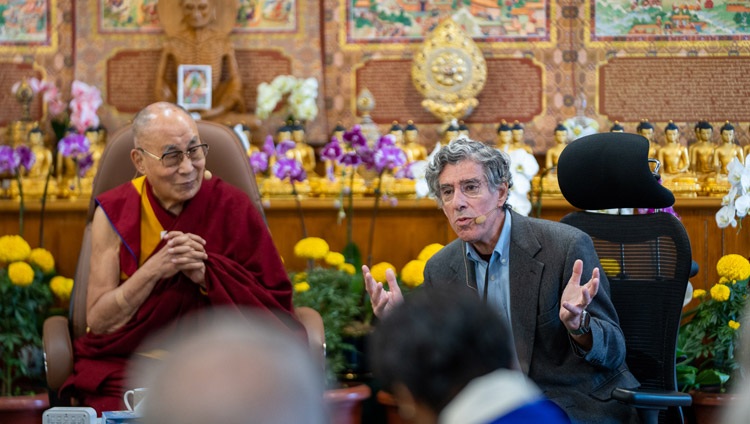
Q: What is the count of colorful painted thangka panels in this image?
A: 4